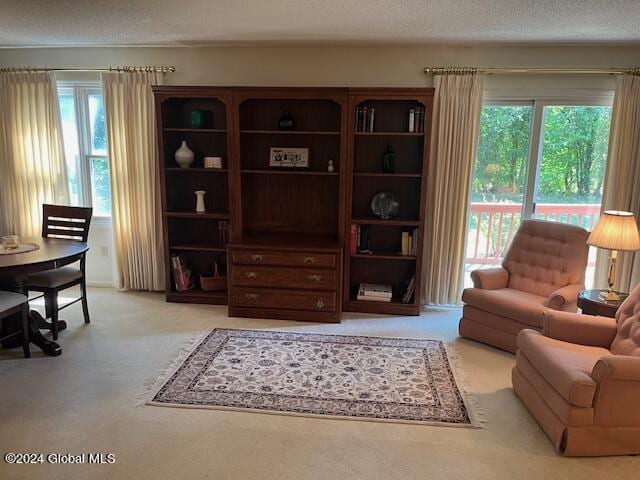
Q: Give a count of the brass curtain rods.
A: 2